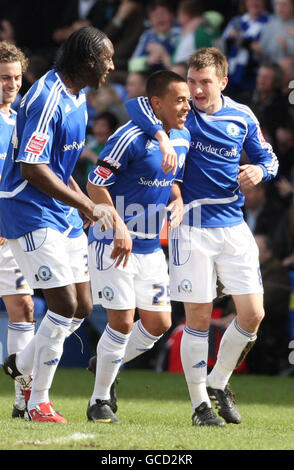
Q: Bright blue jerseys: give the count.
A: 4